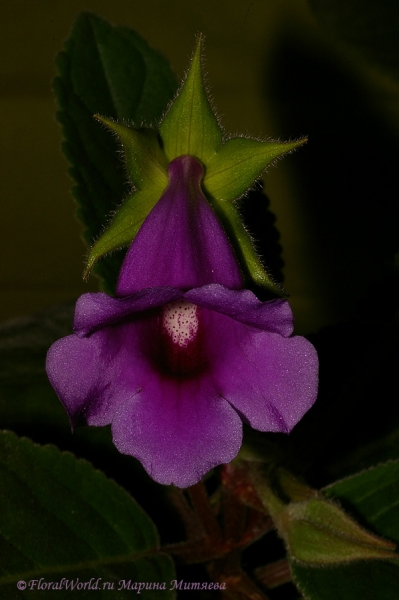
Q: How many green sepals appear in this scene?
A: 5